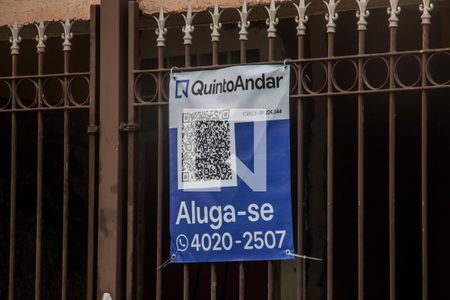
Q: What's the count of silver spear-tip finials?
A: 13